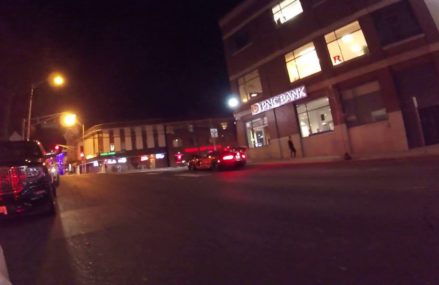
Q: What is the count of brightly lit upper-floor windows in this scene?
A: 3